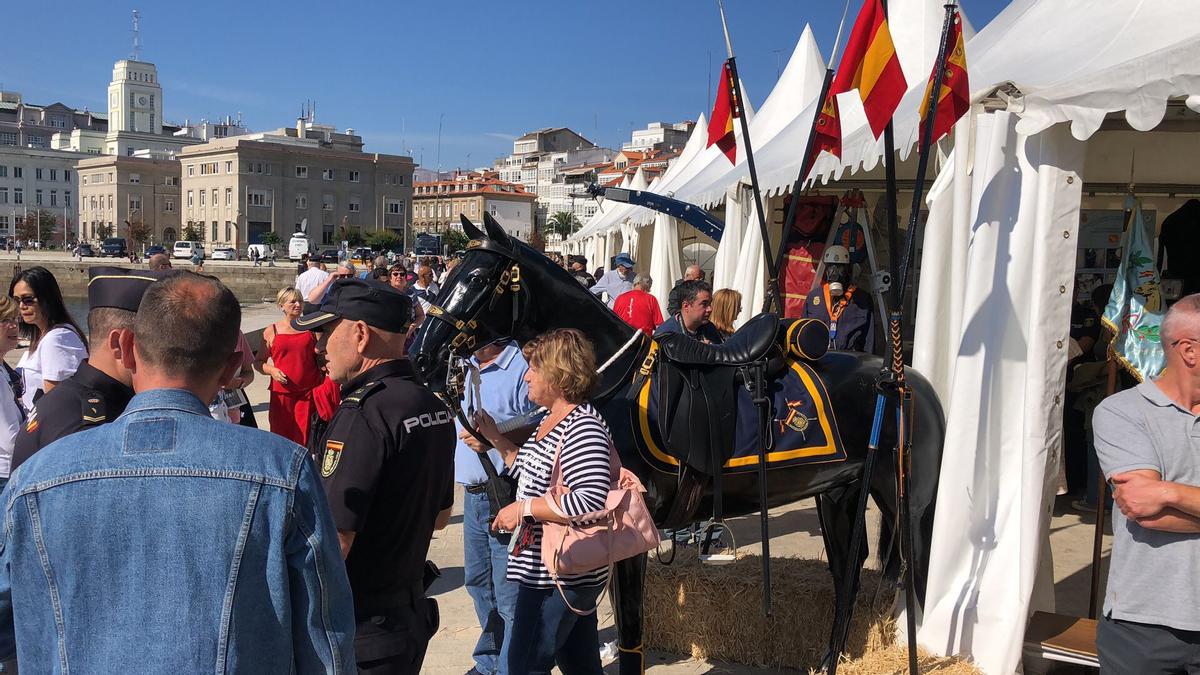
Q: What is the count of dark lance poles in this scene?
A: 4